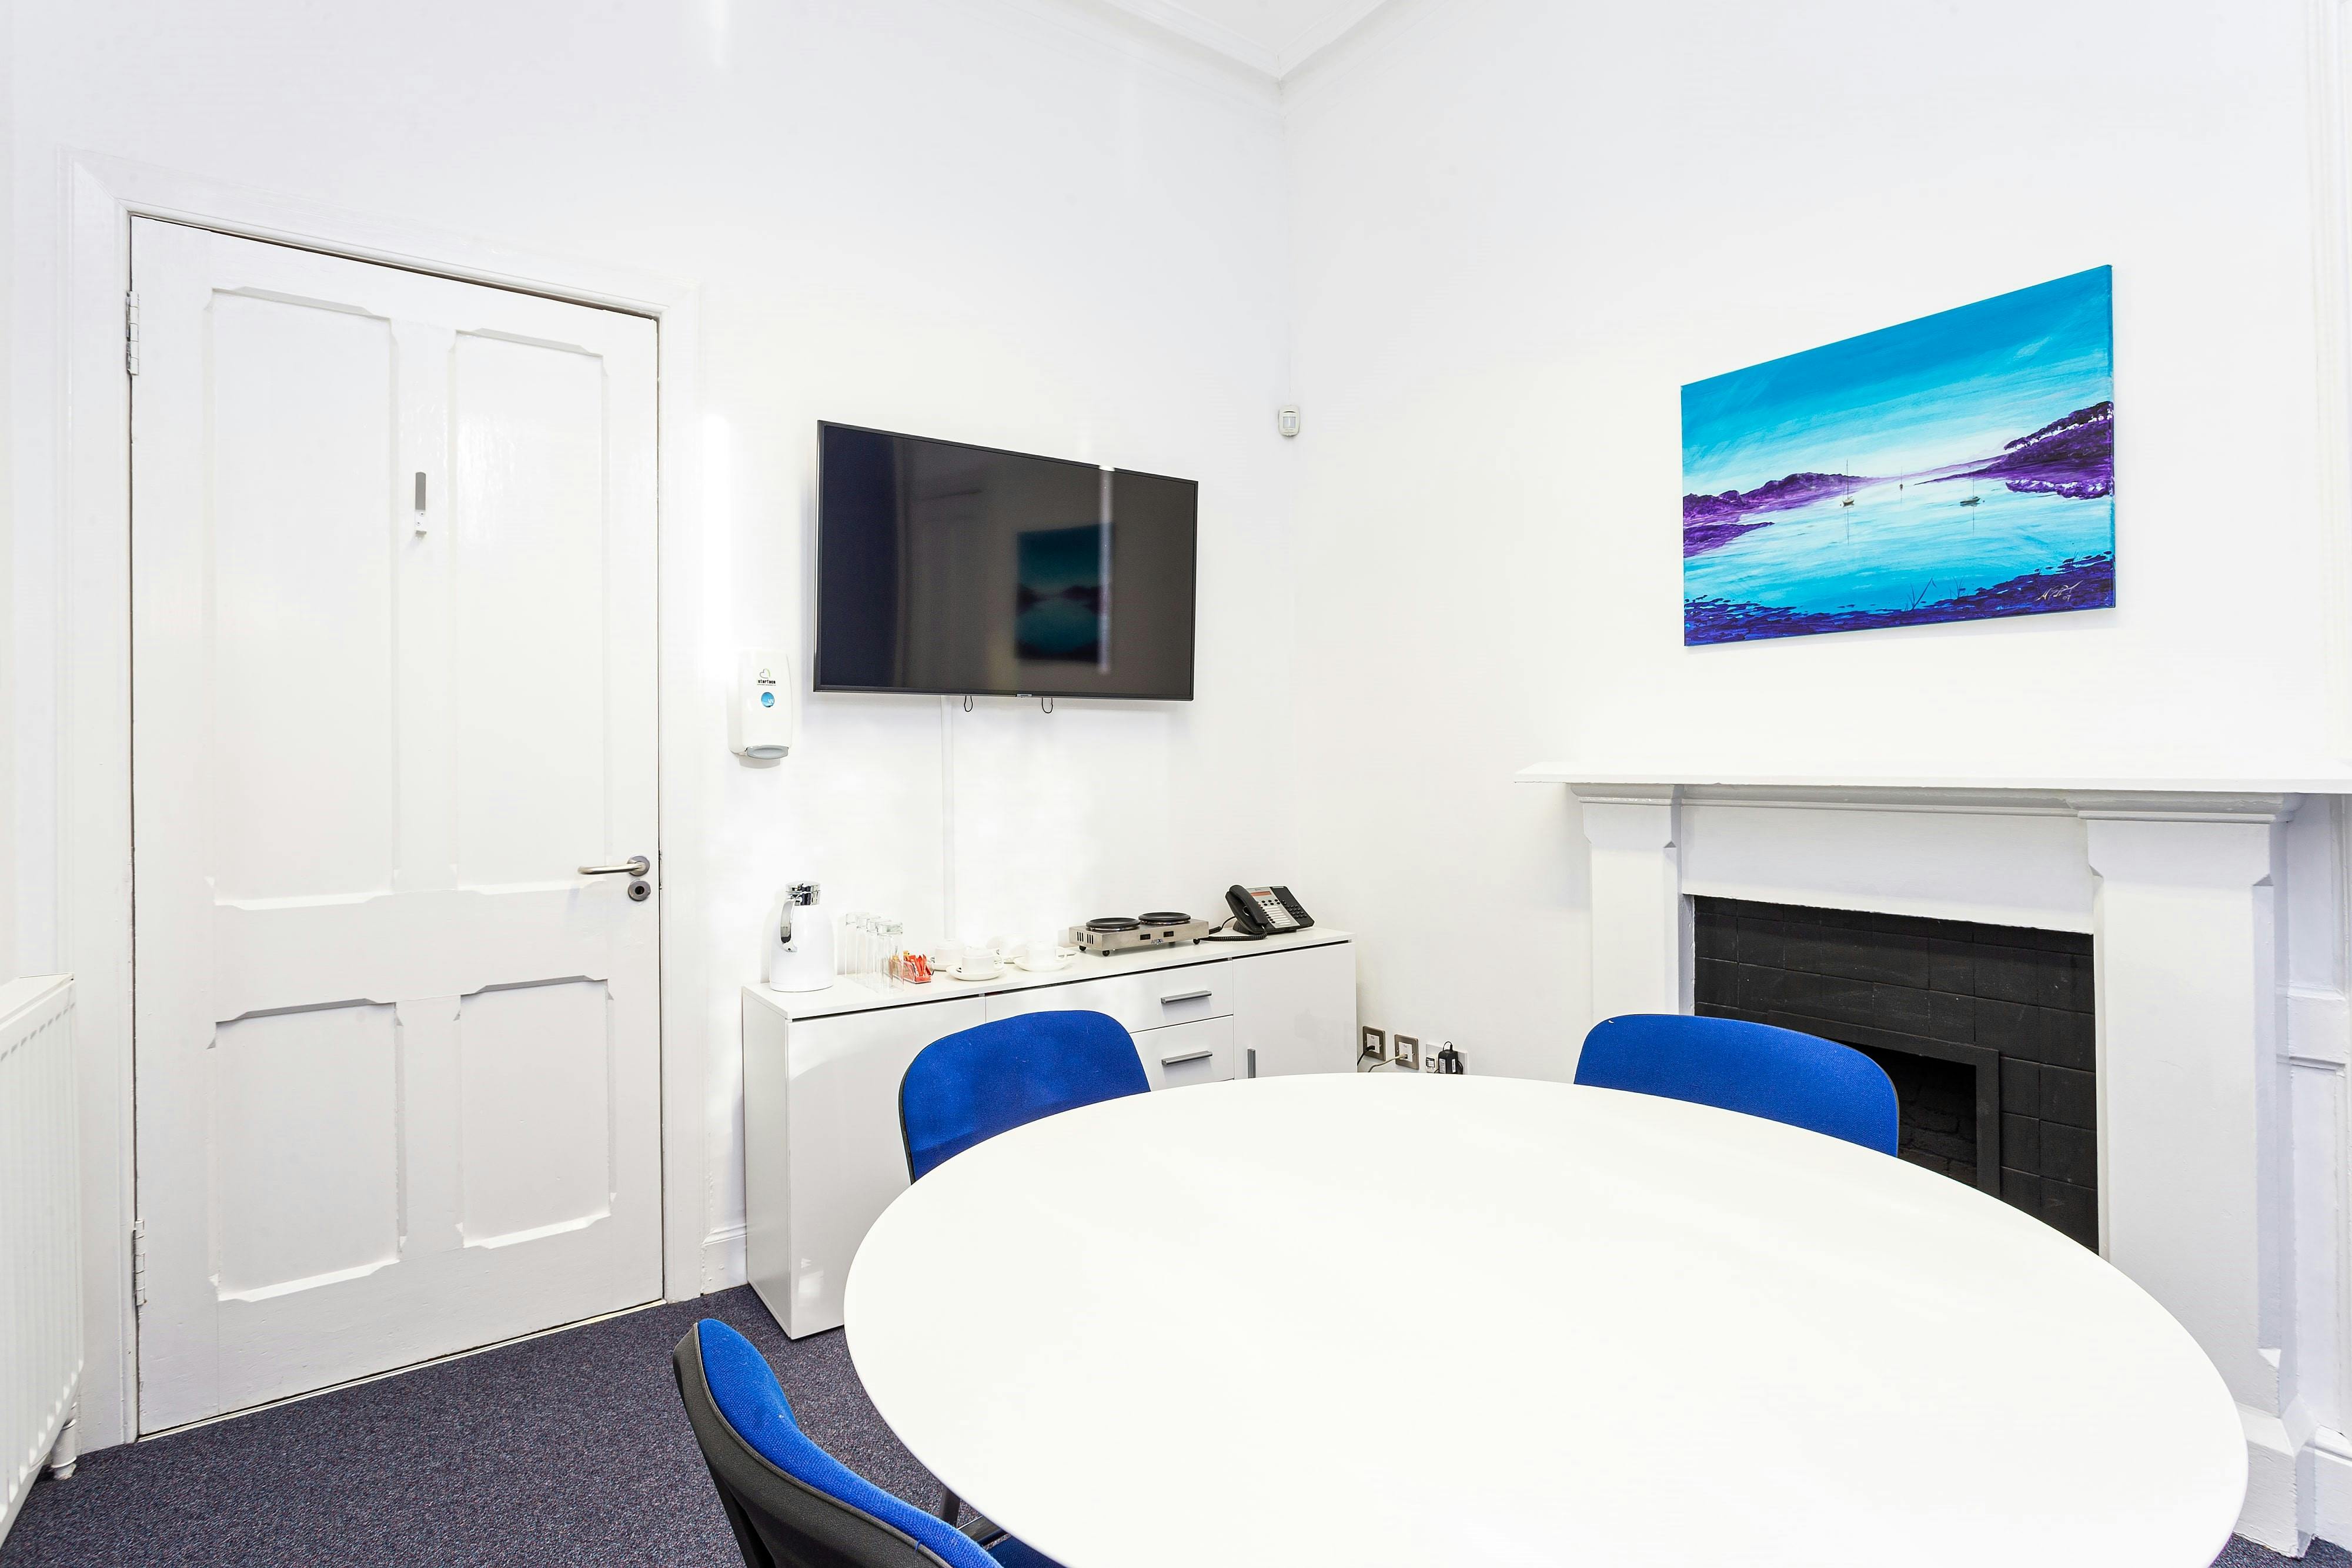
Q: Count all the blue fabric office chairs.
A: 3